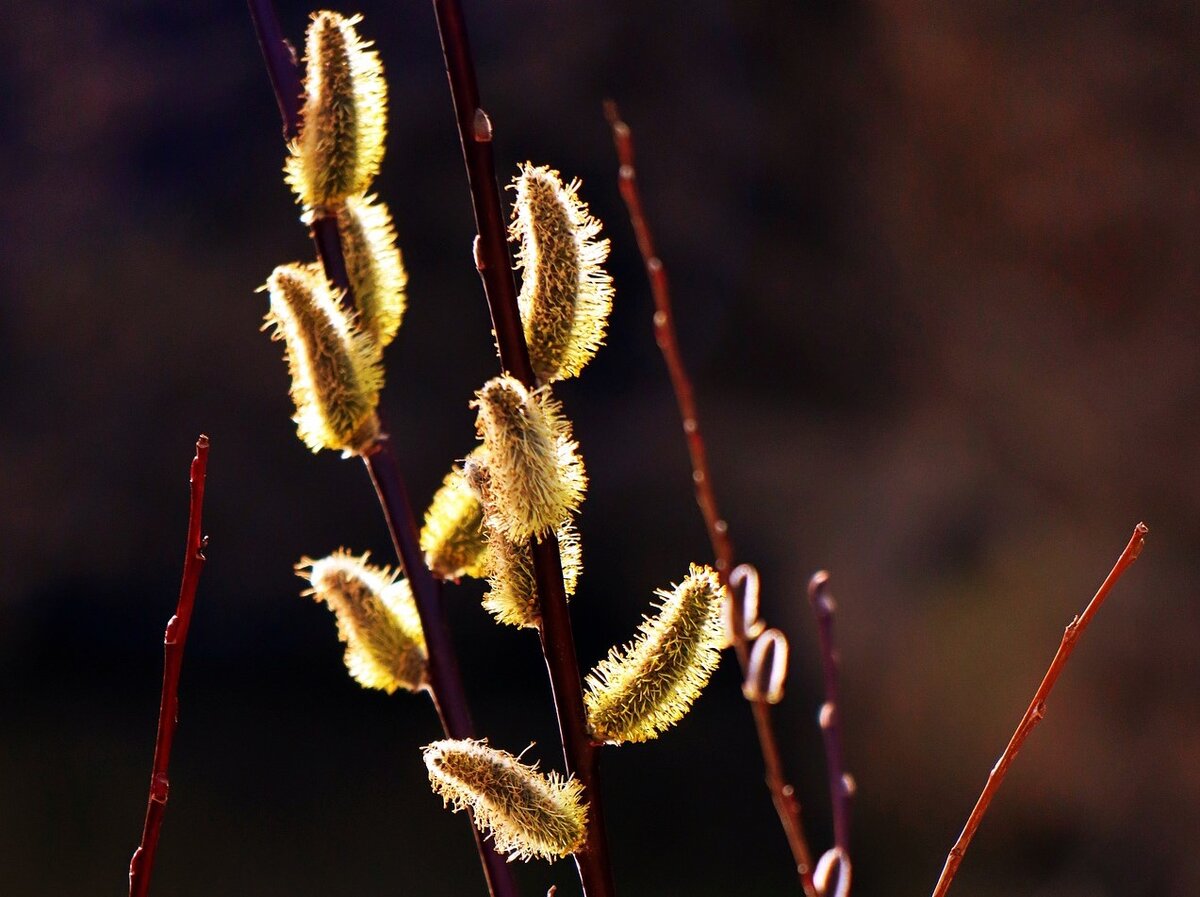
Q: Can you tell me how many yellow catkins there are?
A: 10